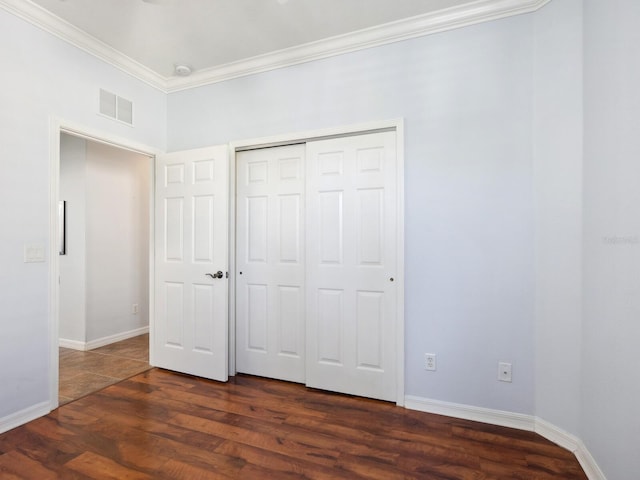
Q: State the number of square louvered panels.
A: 2